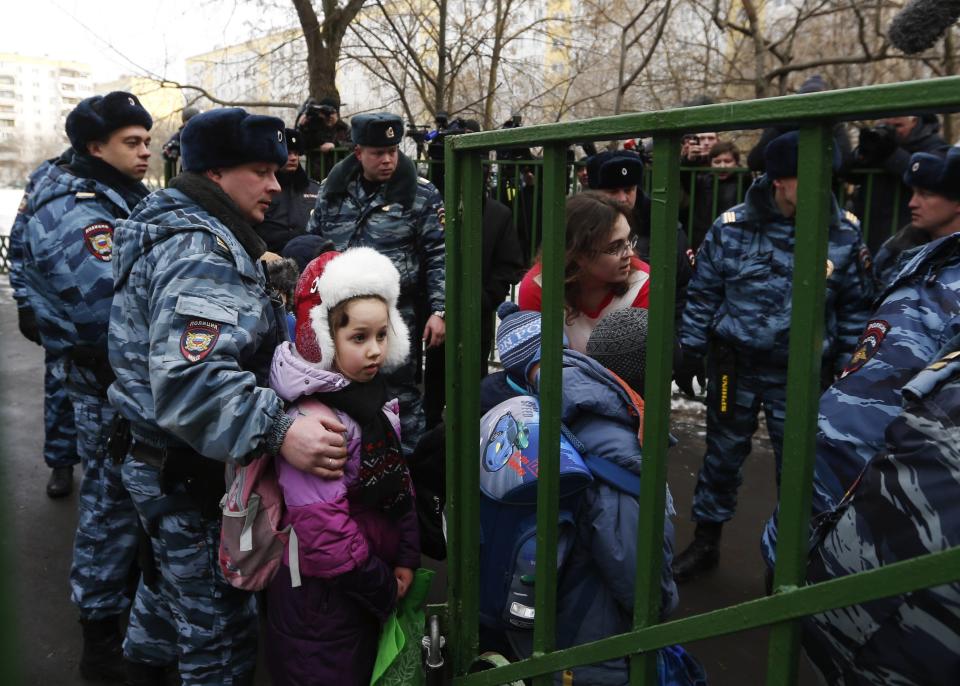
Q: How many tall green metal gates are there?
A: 1